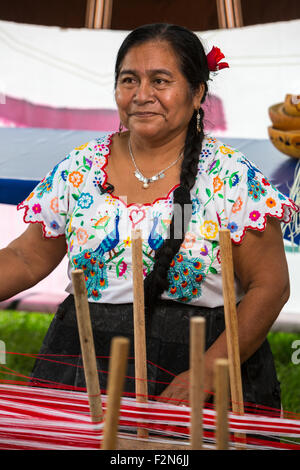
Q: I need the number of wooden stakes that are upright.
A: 6